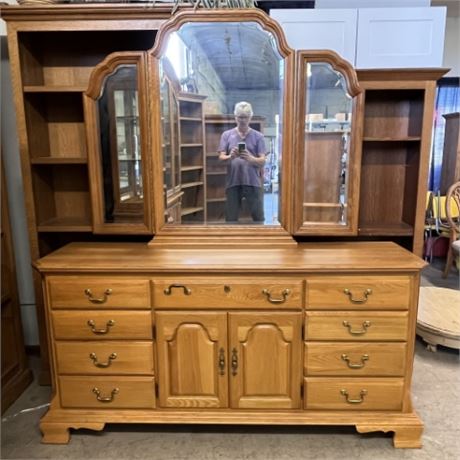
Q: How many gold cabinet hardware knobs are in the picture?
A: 12